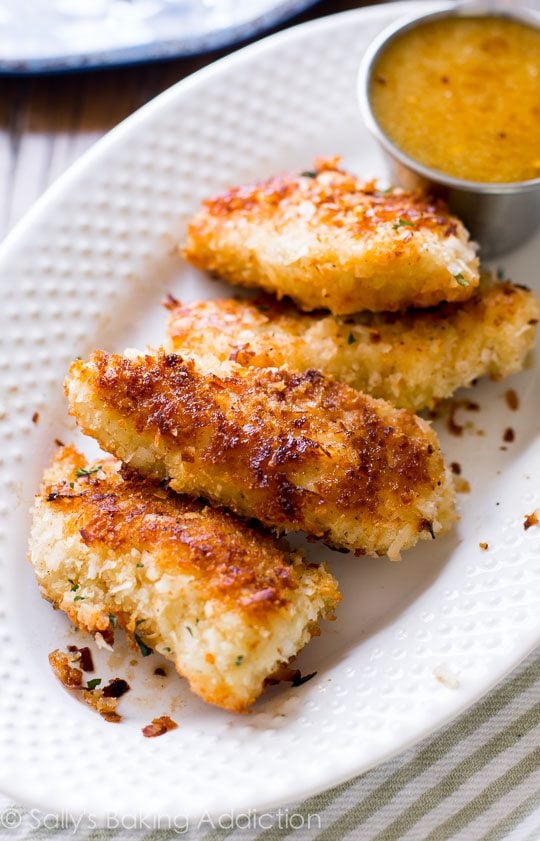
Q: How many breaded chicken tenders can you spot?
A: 4